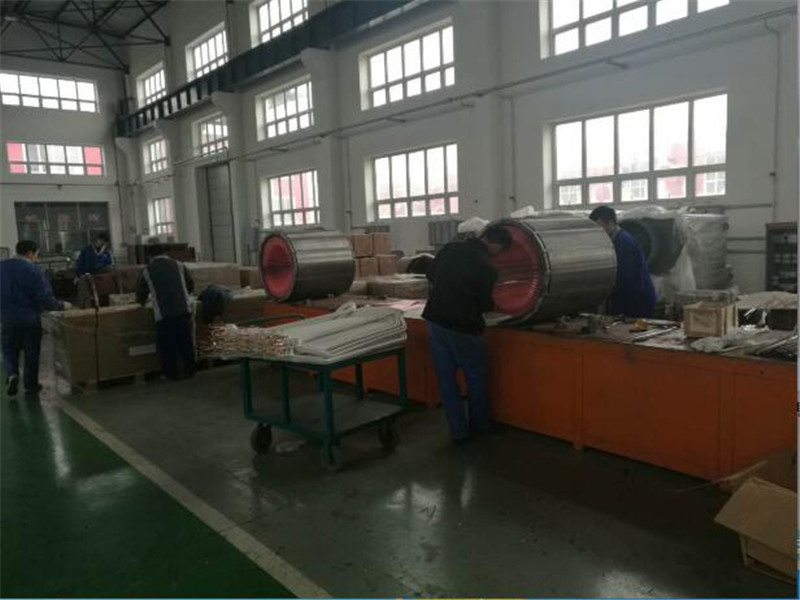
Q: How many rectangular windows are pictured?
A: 14